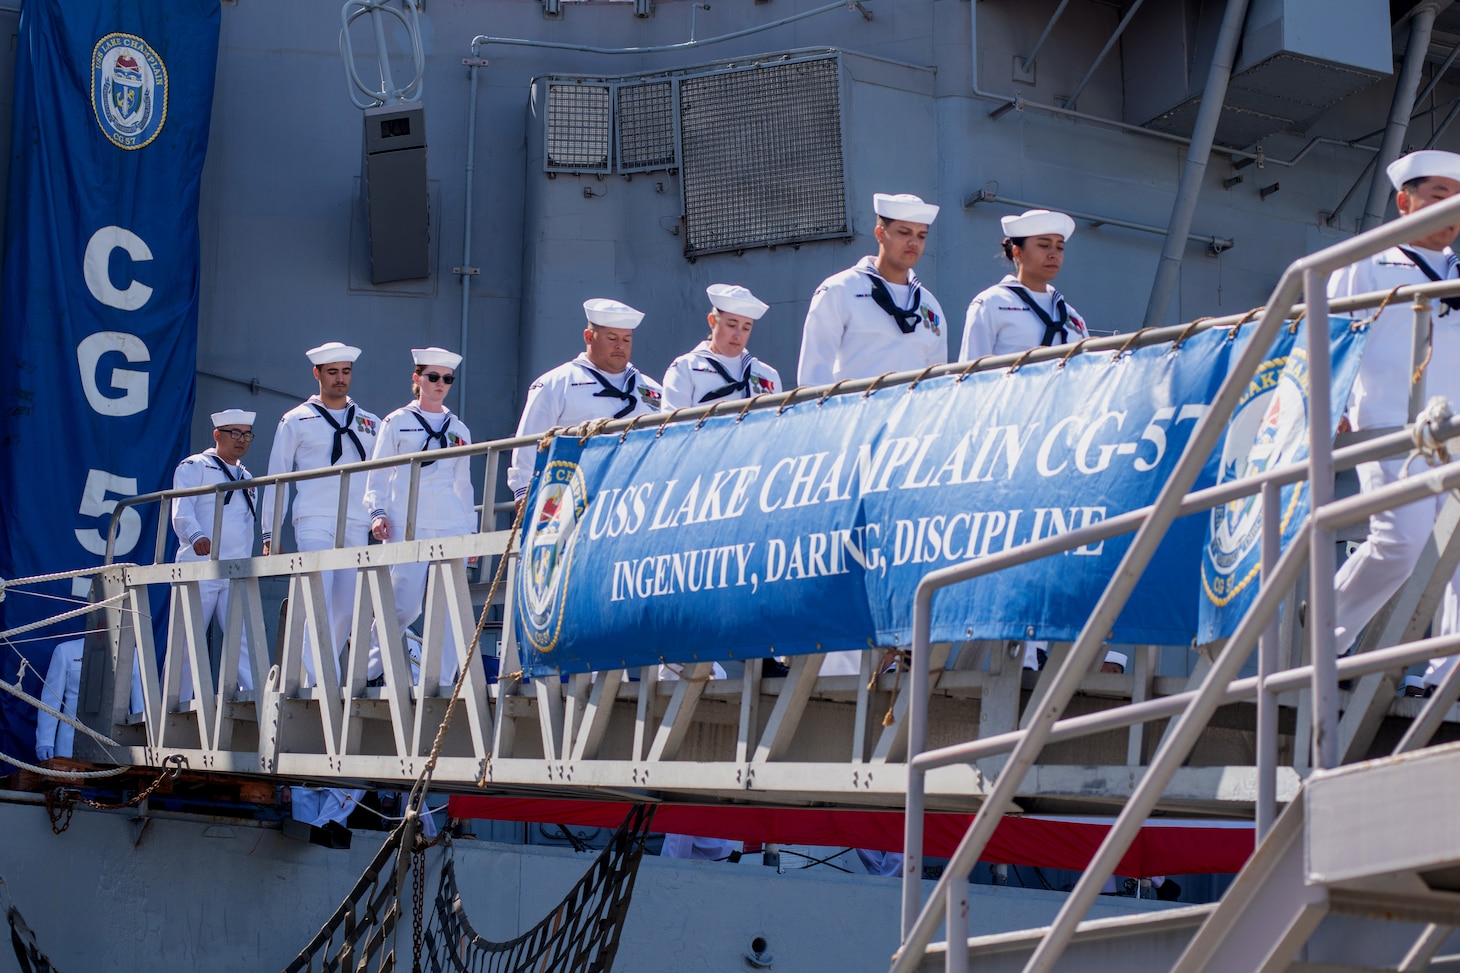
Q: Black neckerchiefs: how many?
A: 8